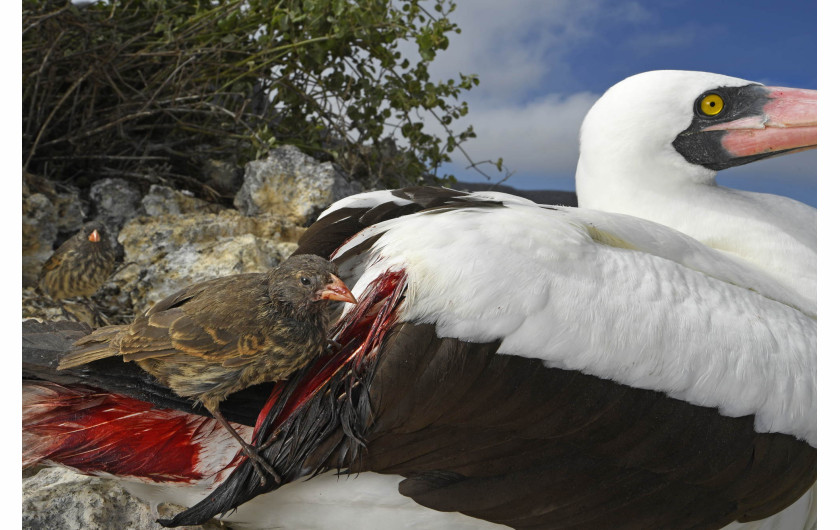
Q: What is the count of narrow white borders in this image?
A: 2